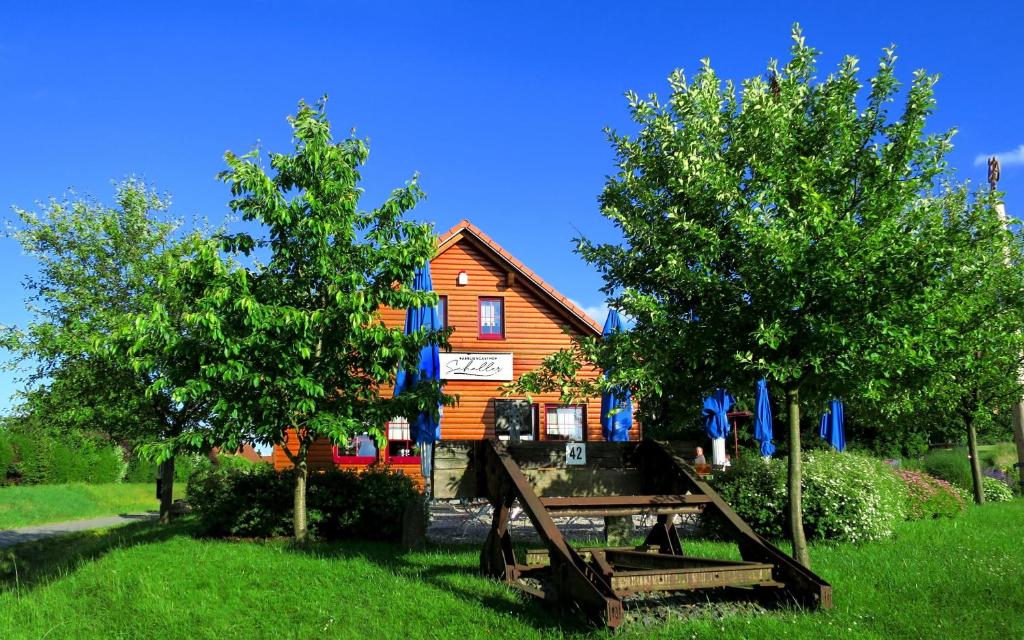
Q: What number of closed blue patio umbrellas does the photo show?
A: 5